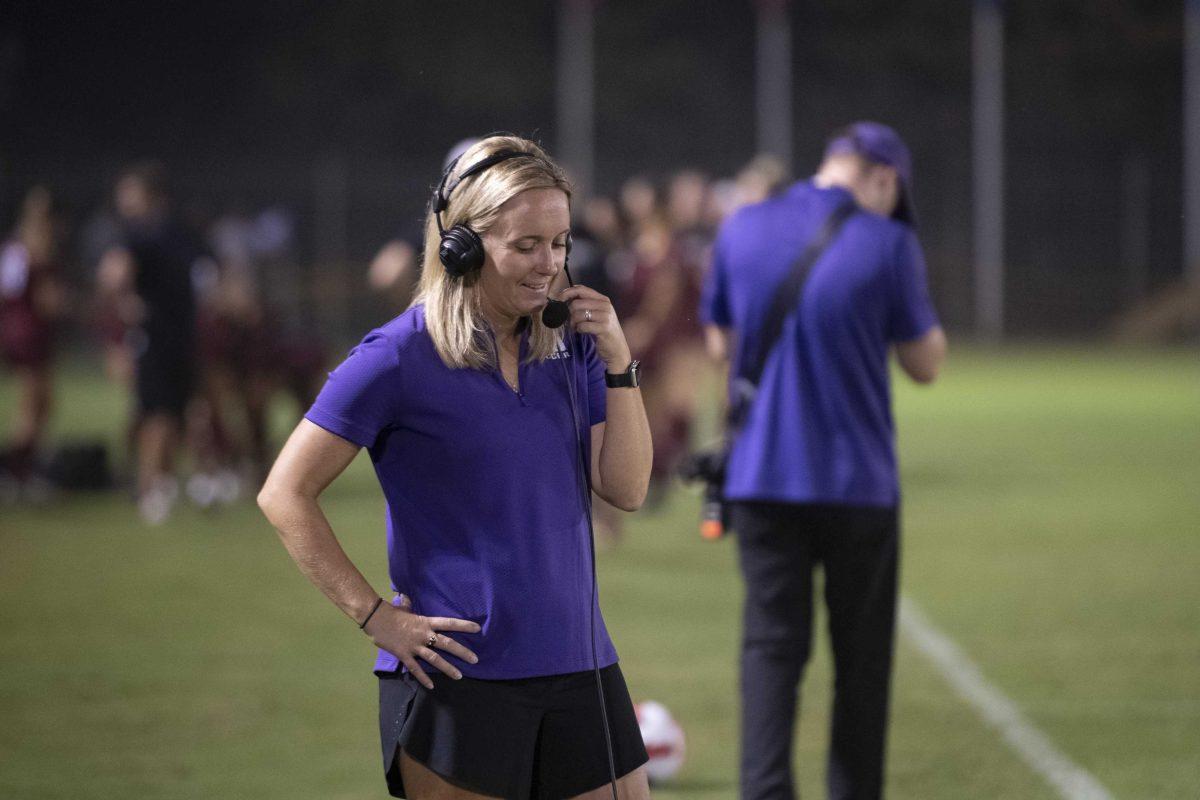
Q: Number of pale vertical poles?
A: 4